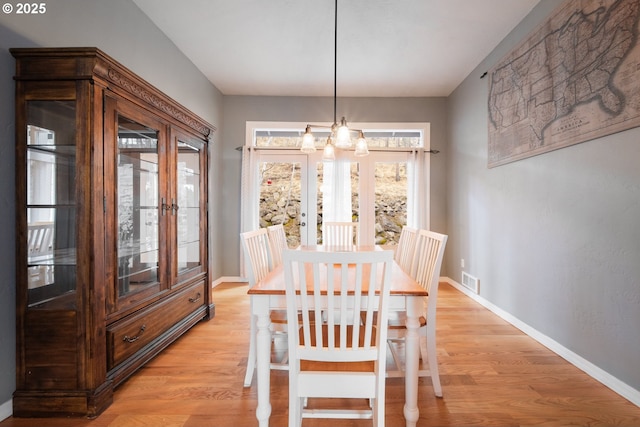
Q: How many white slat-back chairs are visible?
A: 6